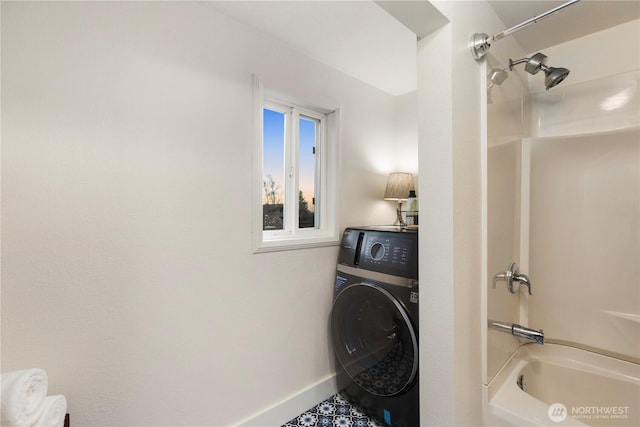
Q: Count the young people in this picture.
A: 0